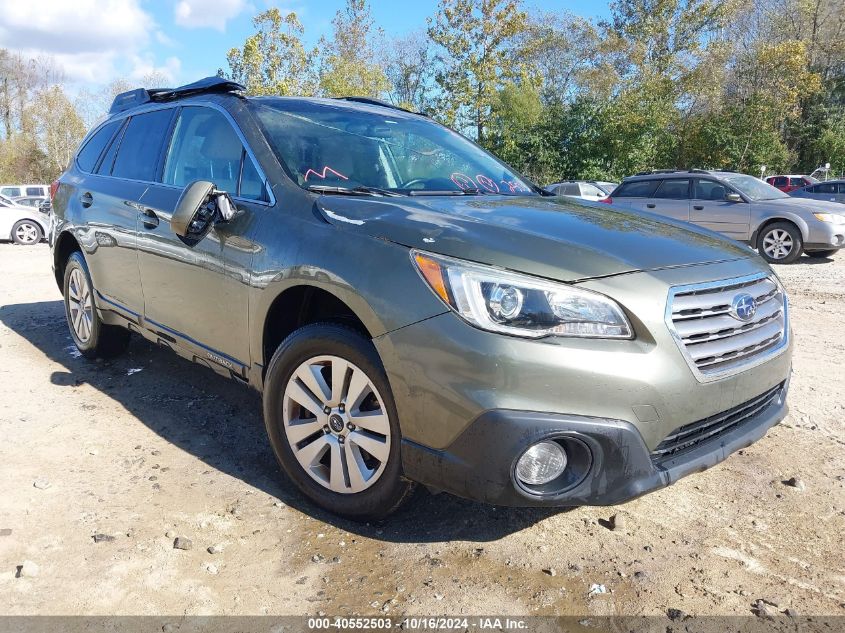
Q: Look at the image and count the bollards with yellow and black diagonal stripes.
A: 0